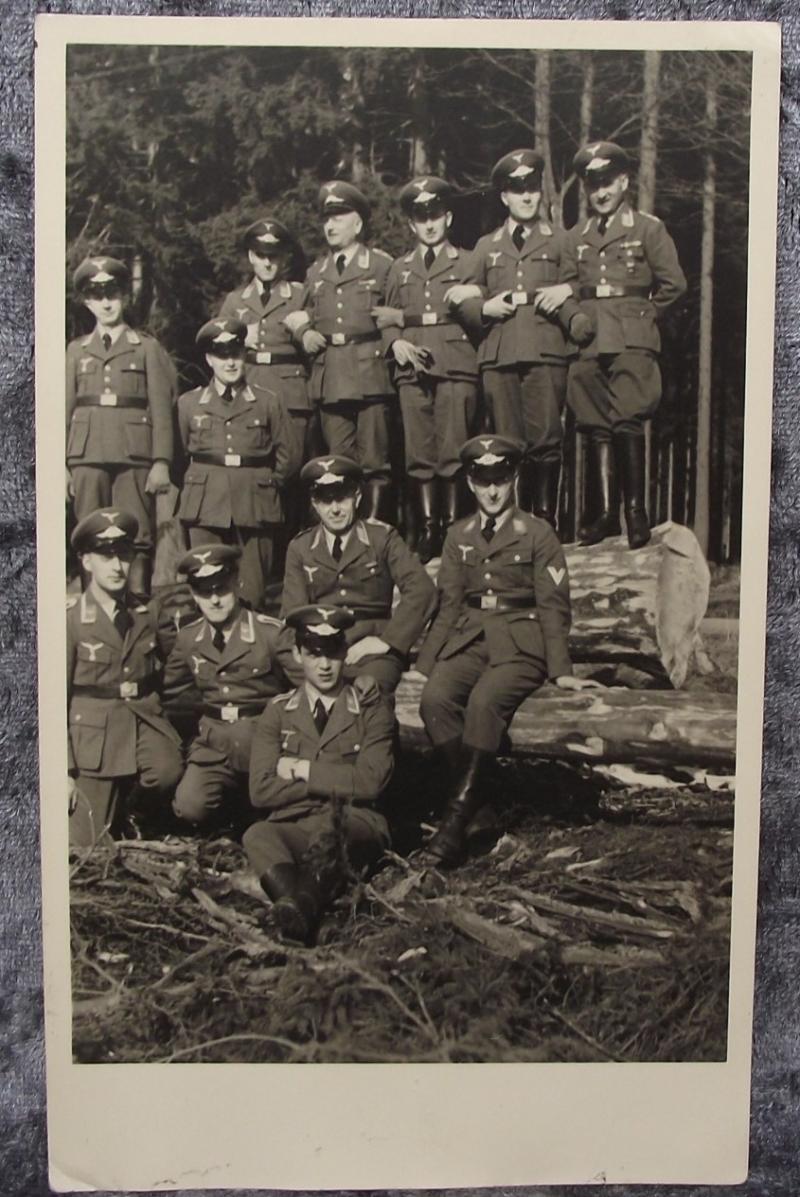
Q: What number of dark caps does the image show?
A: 12